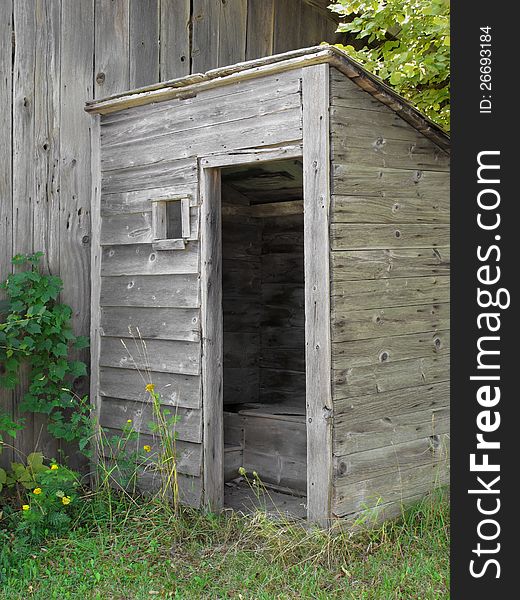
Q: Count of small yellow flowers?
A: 7